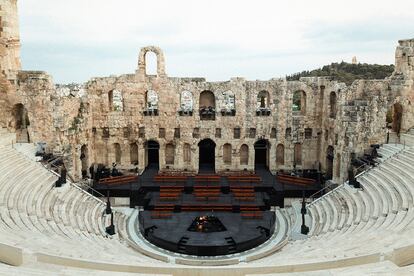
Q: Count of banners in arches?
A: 0